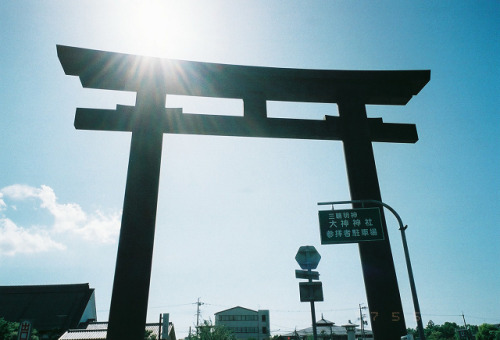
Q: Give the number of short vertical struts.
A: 1